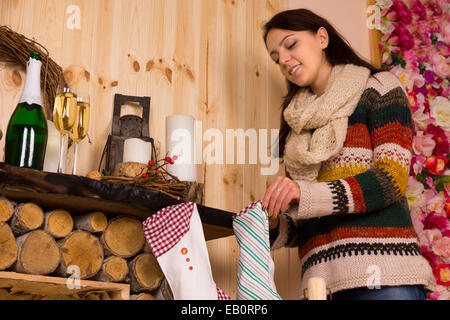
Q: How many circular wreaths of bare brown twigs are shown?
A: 1